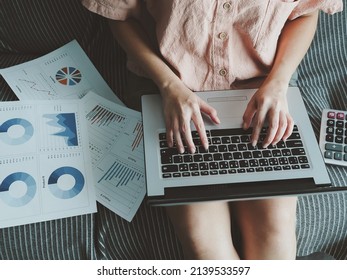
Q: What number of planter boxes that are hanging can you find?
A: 0